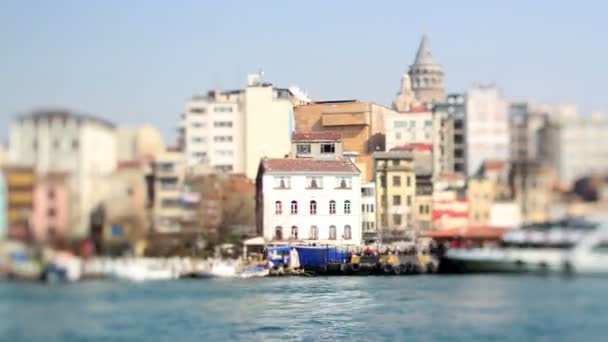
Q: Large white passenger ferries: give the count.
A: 1